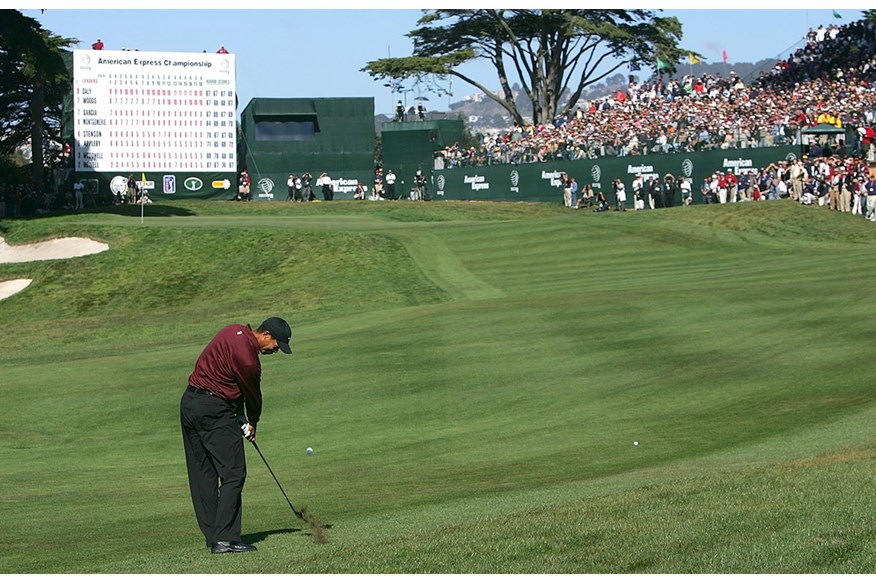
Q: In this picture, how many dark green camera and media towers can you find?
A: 2